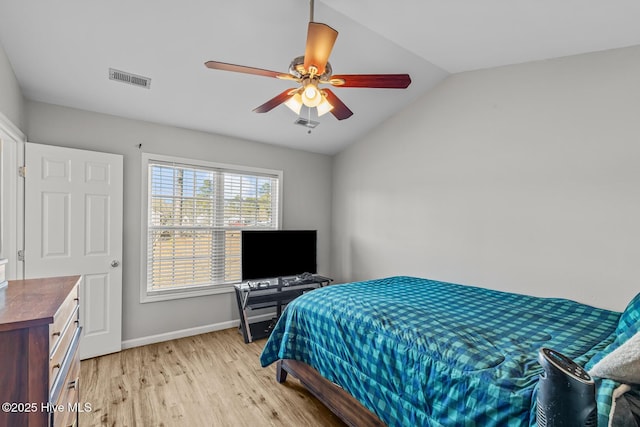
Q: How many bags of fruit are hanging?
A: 0